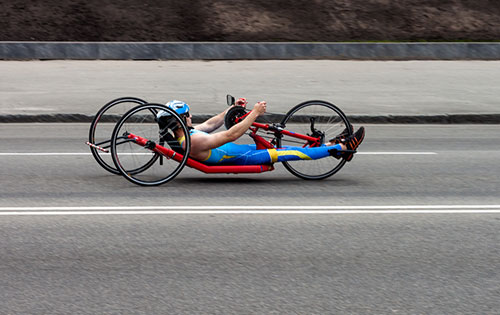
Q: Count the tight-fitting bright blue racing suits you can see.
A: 1